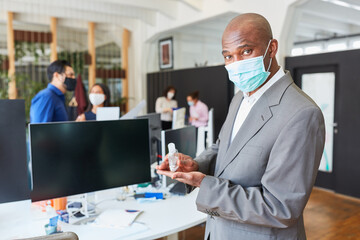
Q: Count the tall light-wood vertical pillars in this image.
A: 4